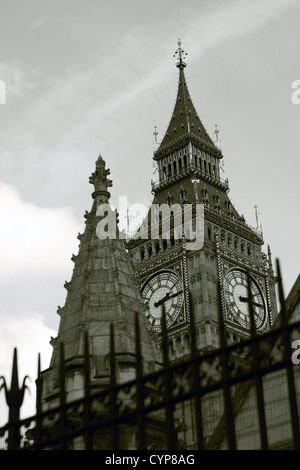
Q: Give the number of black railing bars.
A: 11